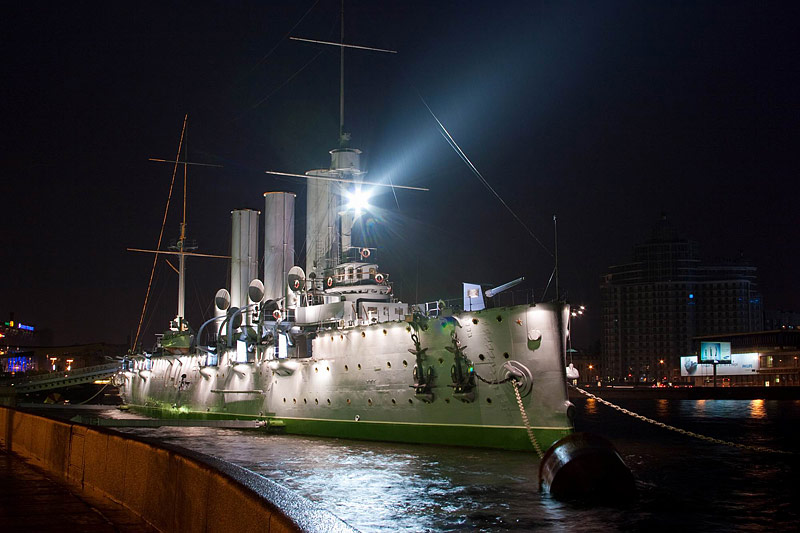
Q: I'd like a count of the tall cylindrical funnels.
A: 3